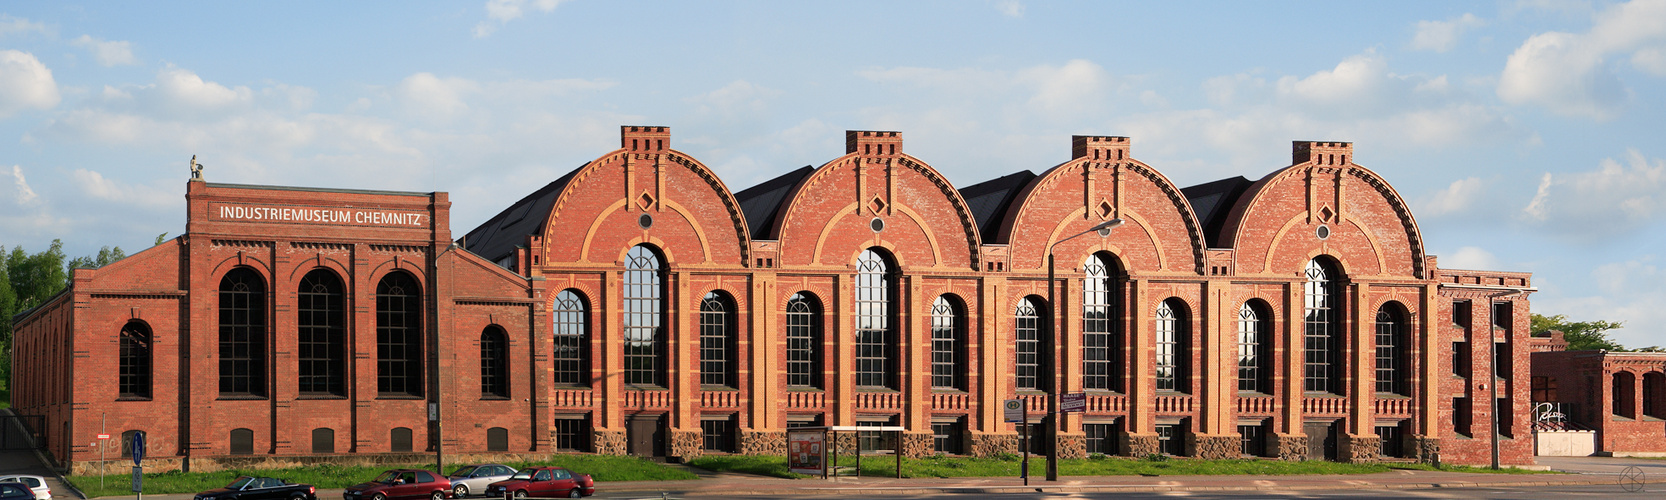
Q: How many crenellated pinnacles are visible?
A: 4